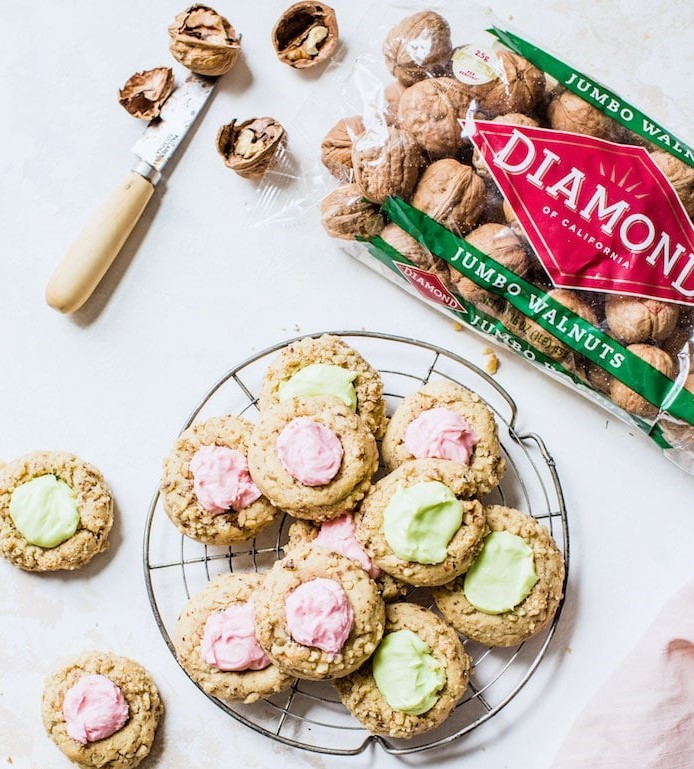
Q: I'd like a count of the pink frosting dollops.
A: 7